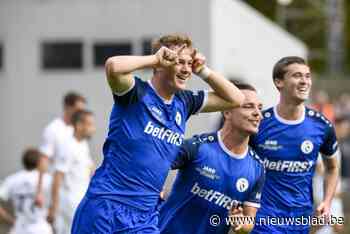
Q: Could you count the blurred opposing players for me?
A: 3